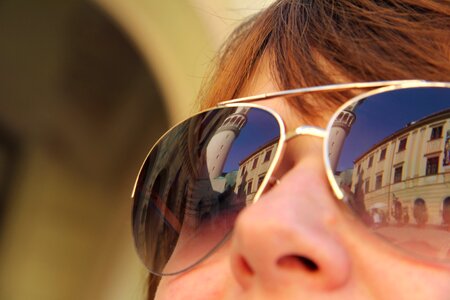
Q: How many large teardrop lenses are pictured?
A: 2